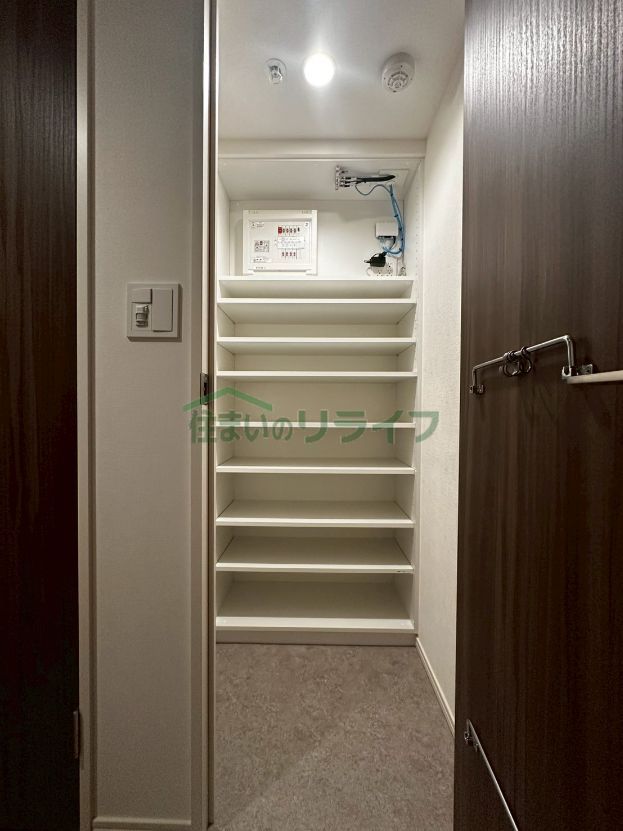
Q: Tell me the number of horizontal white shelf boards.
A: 9